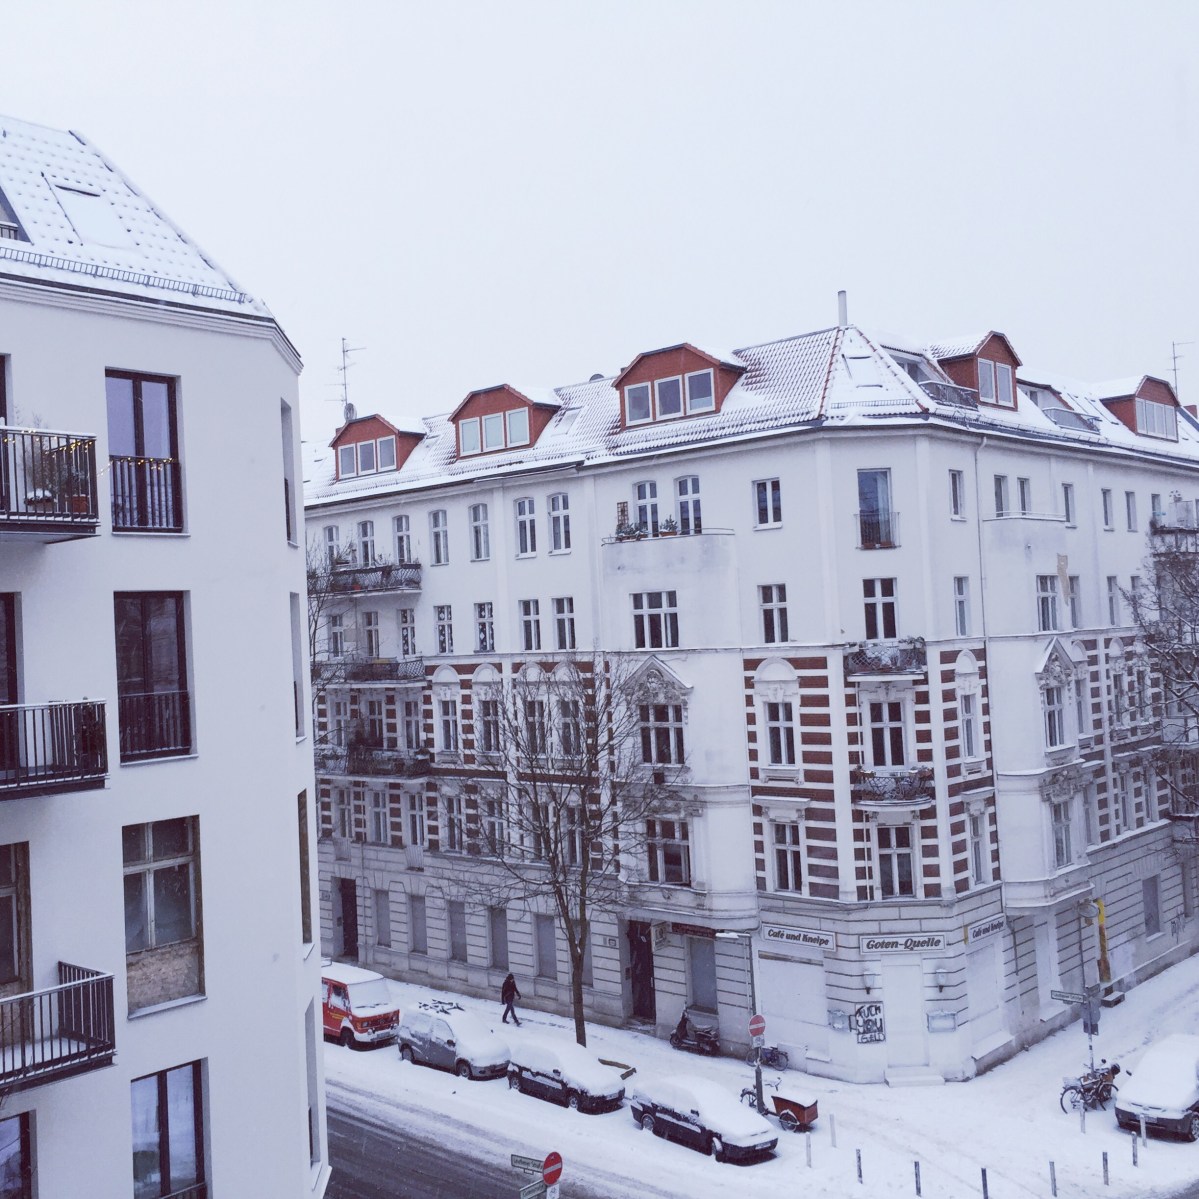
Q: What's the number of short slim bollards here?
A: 10